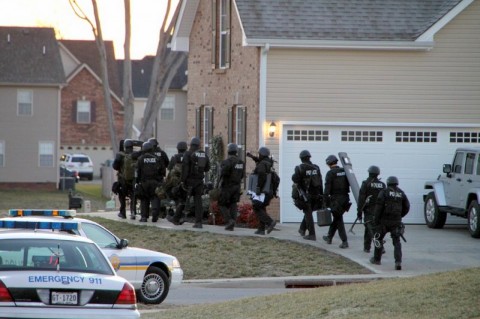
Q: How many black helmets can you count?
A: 11